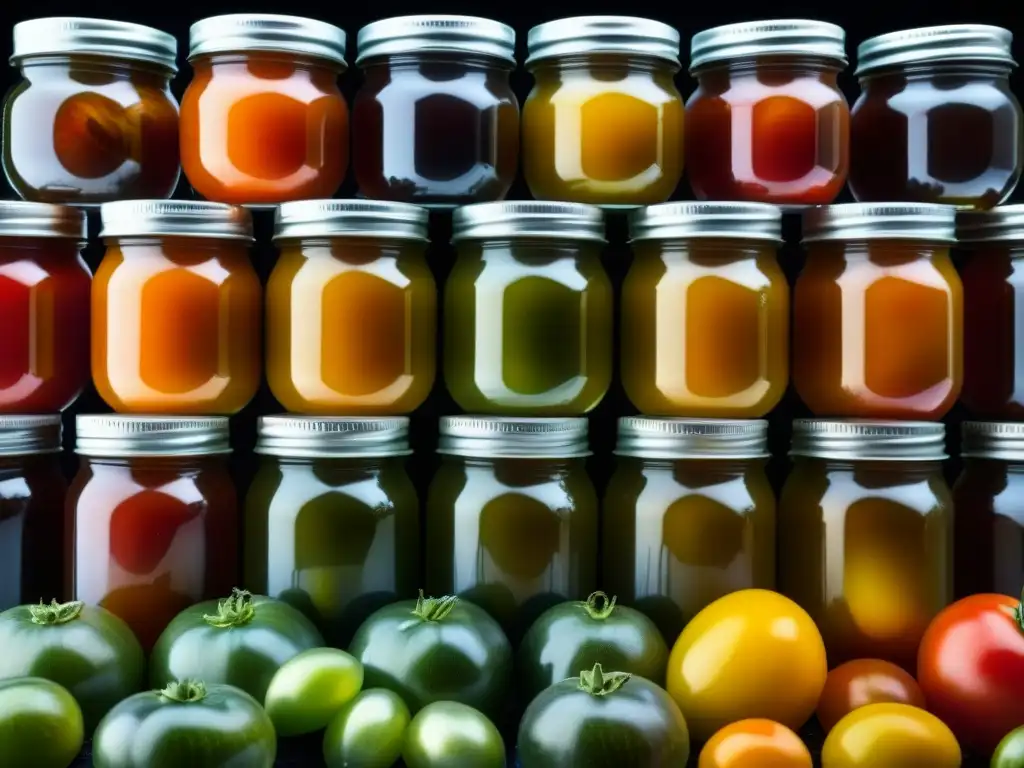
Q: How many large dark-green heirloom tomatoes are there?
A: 6